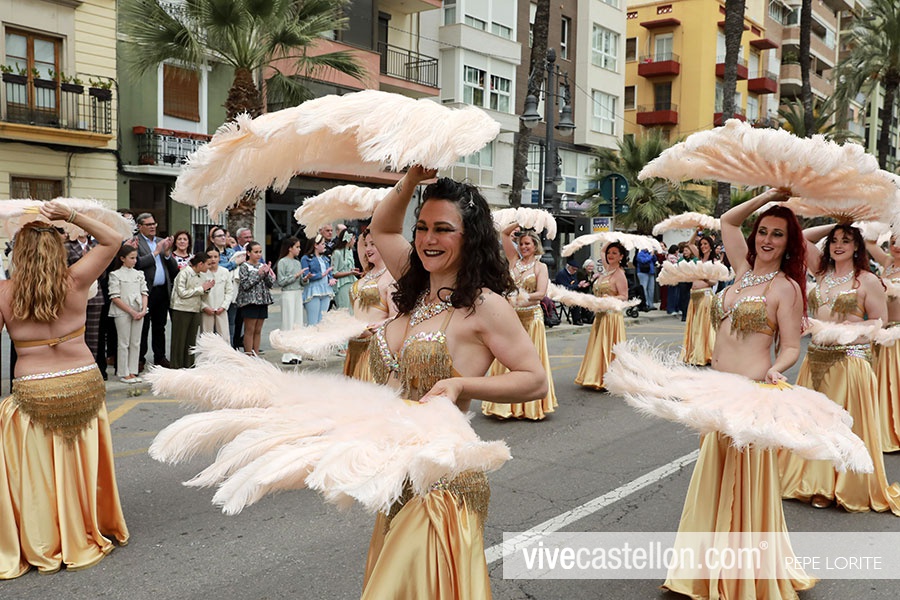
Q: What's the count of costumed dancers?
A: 9